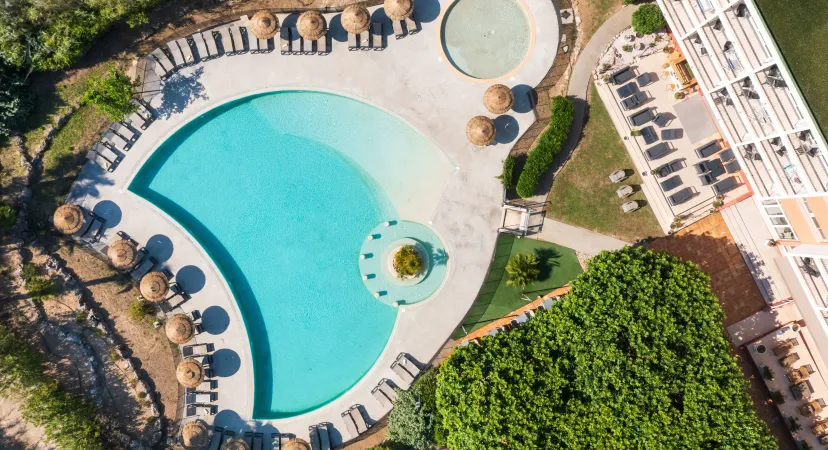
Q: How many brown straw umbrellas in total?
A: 14